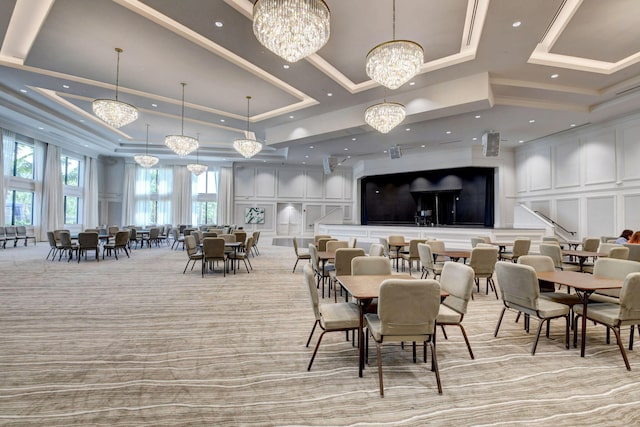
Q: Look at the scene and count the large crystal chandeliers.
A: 8